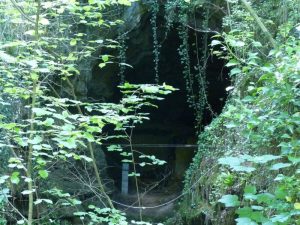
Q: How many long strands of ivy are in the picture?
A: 4